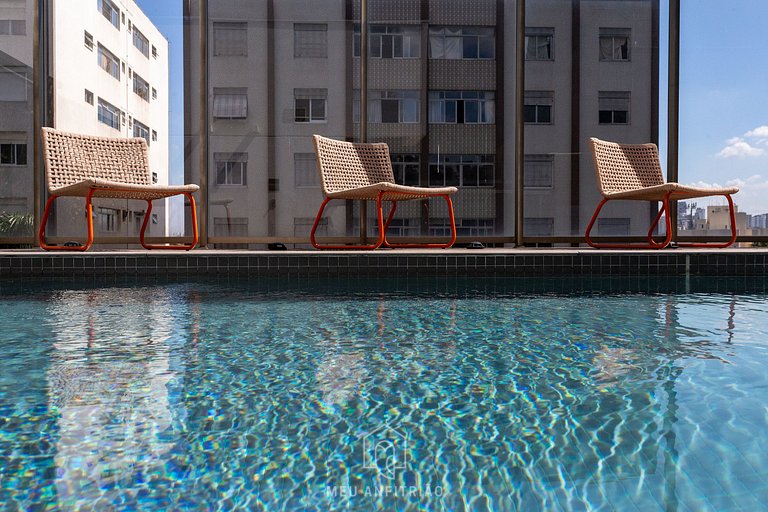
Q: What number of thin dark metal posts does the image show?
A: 5